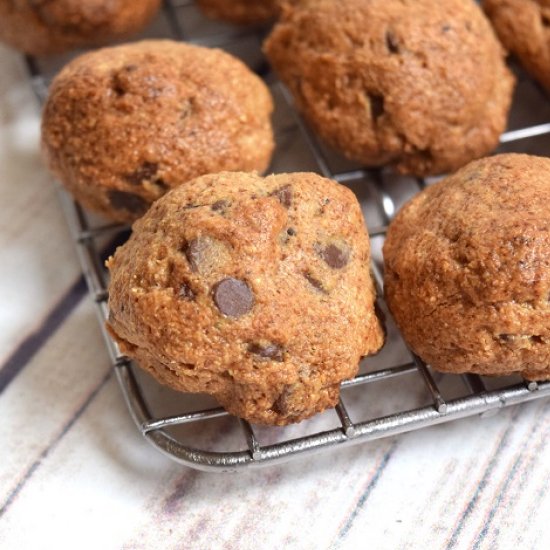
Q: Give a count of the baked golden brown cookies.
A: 7